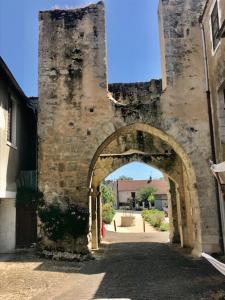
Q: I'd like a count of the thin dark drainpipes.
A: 1